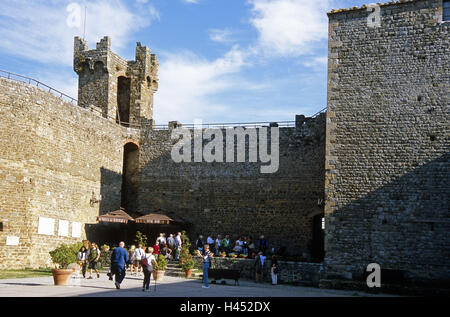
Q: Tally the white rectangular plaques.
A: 4